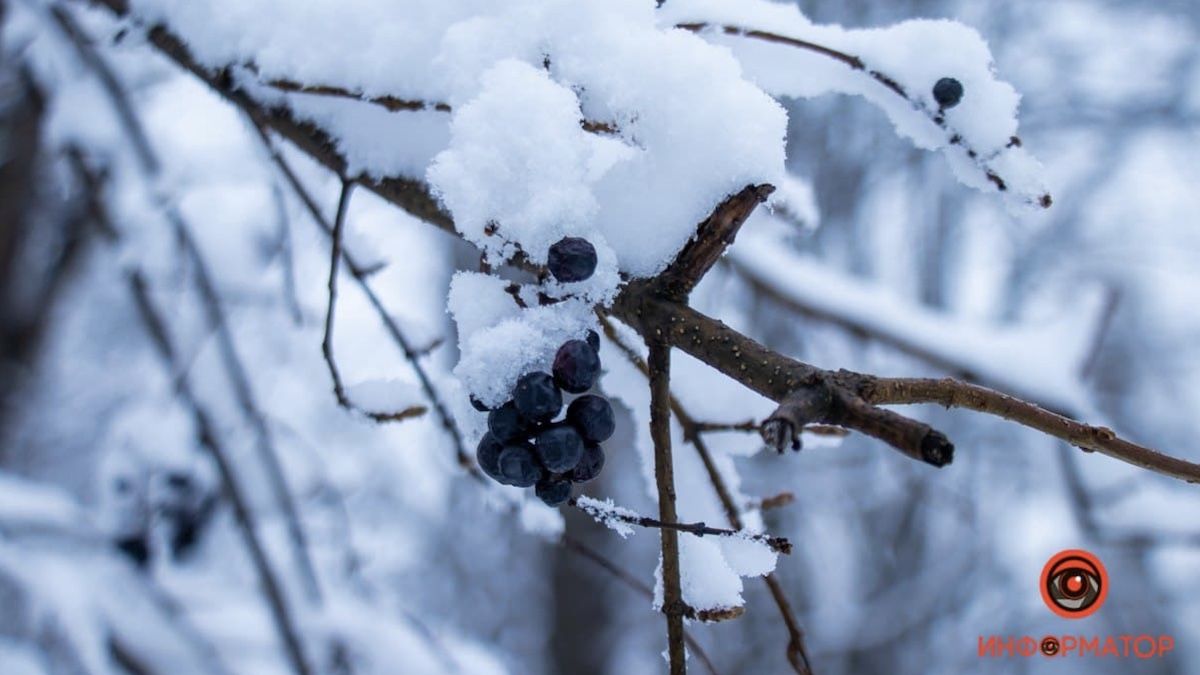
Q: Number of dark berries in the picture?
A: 13